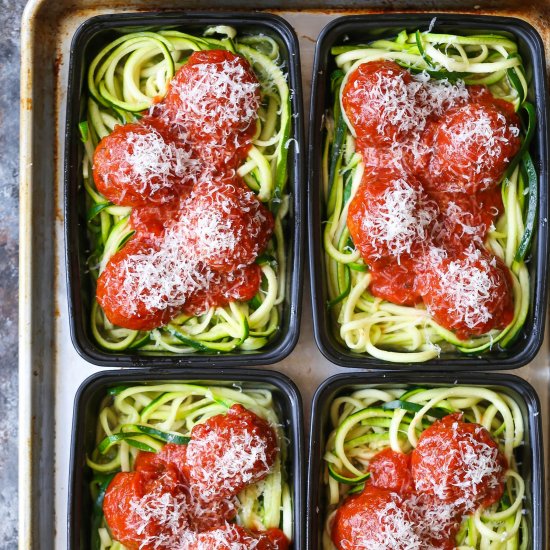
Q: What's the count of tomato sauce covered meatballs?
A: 13